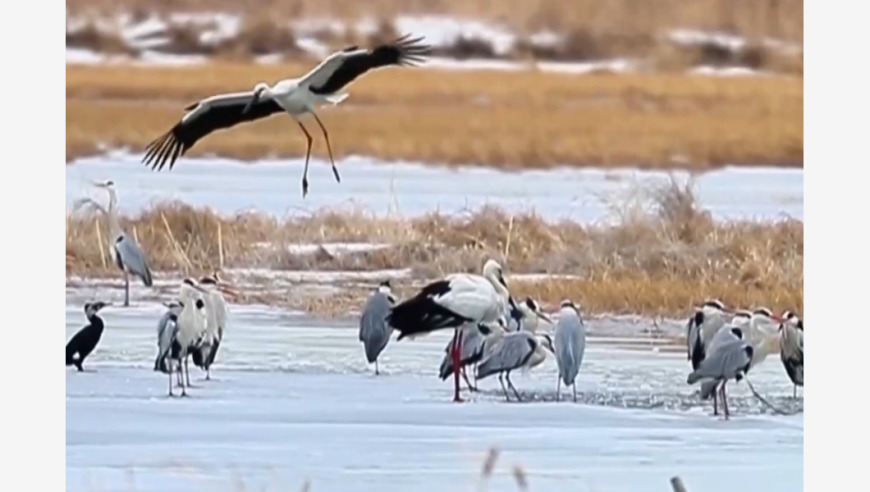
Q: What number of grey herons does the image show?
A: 13